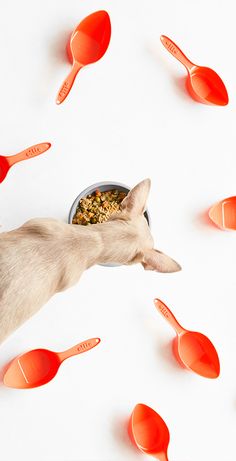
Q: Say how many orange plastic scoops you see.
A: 7